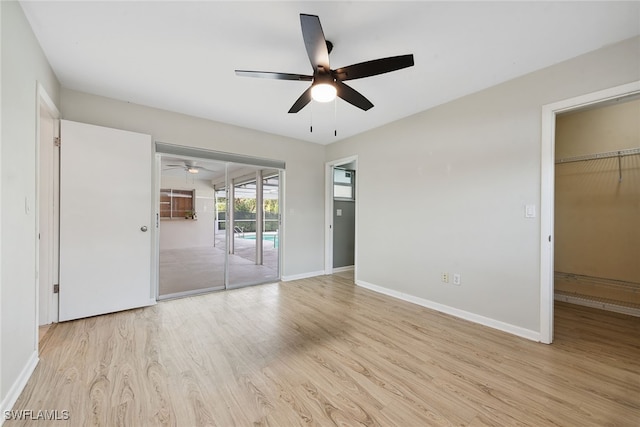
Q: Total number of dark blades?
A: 5